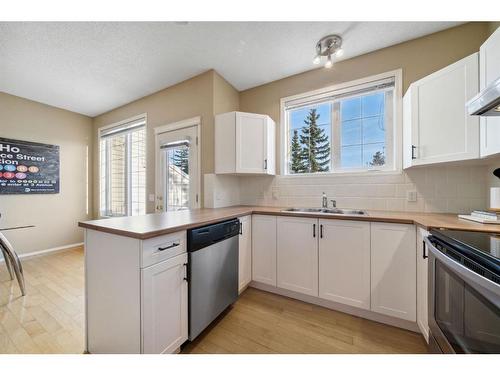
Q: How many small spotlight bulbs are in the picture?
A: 3